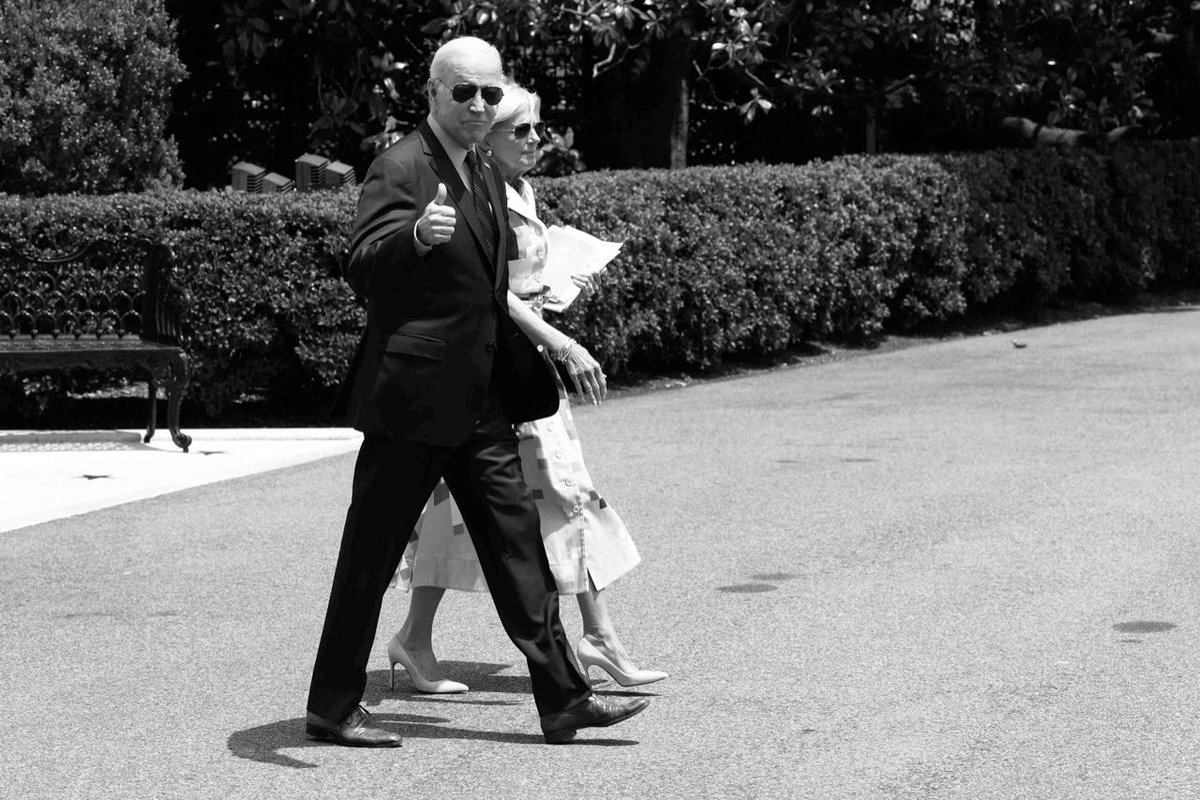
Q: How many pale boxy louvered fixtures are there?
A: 4